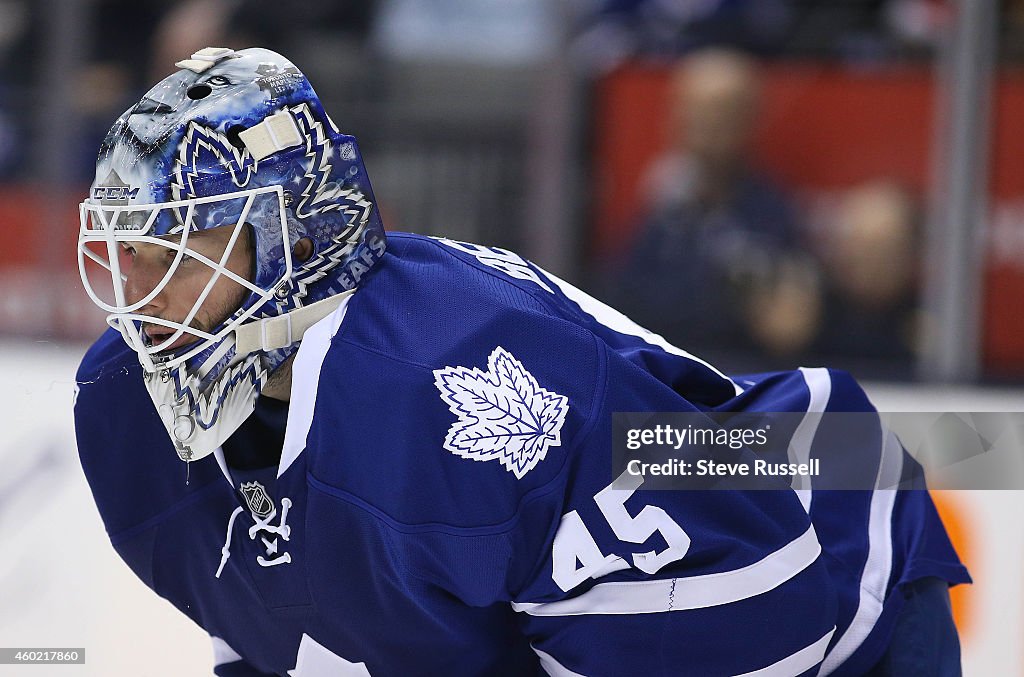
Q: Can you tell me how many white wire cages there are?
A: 1